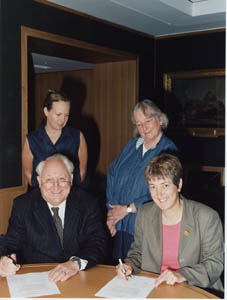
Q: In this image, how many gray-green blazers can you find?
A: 1